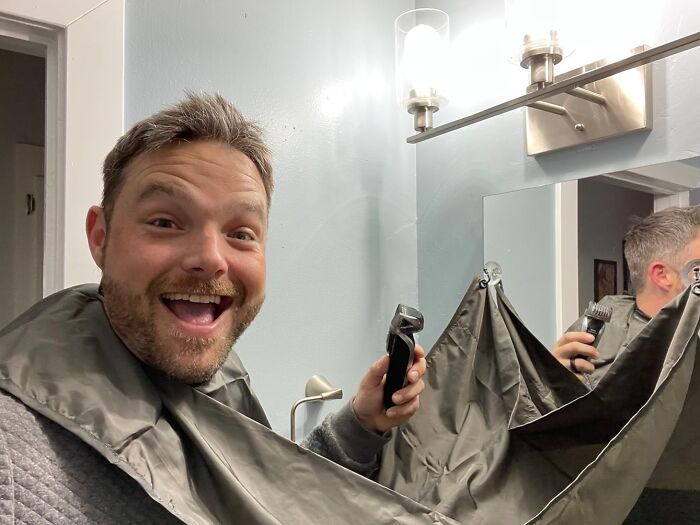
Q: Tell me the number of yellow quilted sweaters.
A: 0